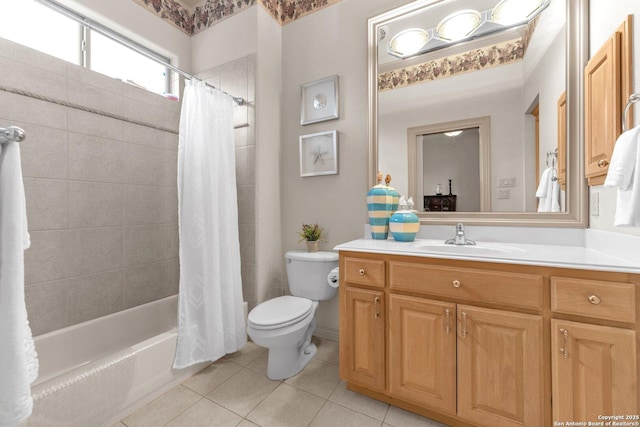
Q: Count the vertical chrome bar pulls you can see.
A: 4